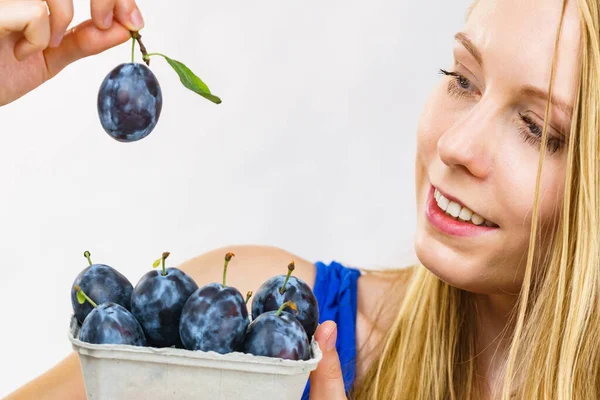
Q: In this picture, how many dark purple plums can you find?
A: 7